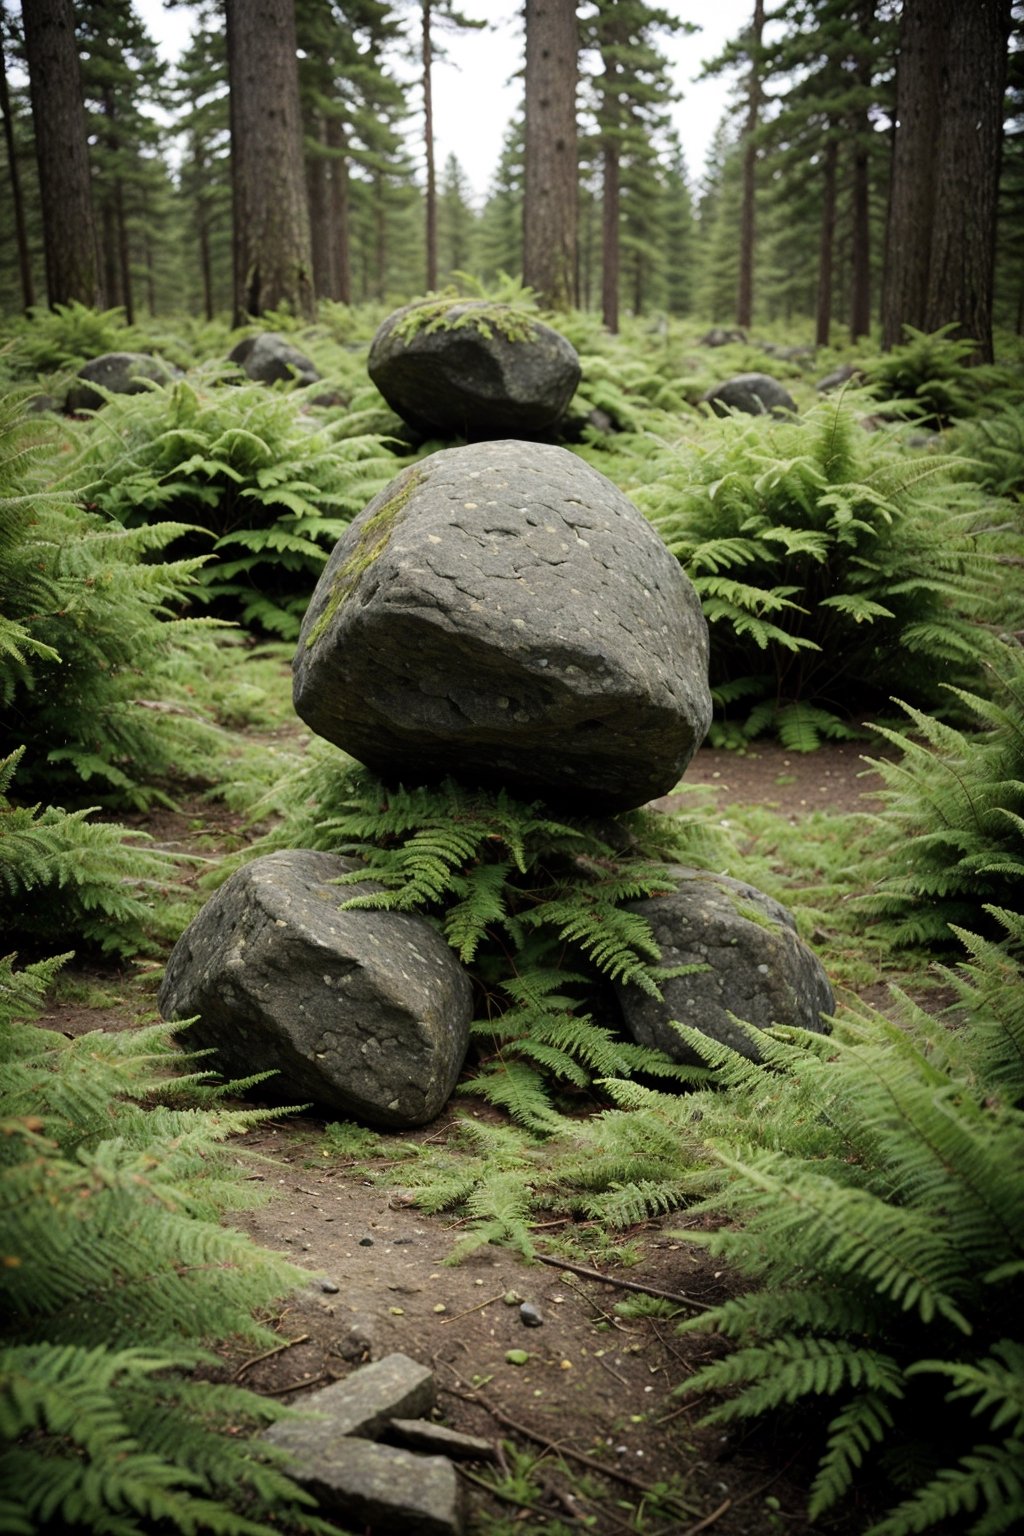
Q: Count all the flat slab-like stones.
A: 3